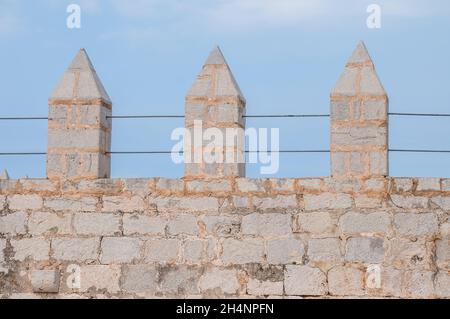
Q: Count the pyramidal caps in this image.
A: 3